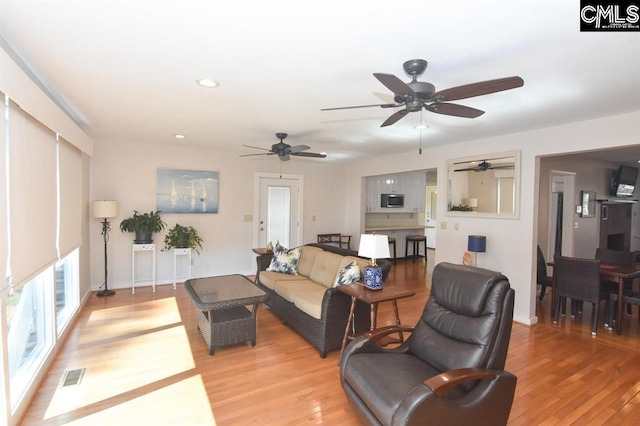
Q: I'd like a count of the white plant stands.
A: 2